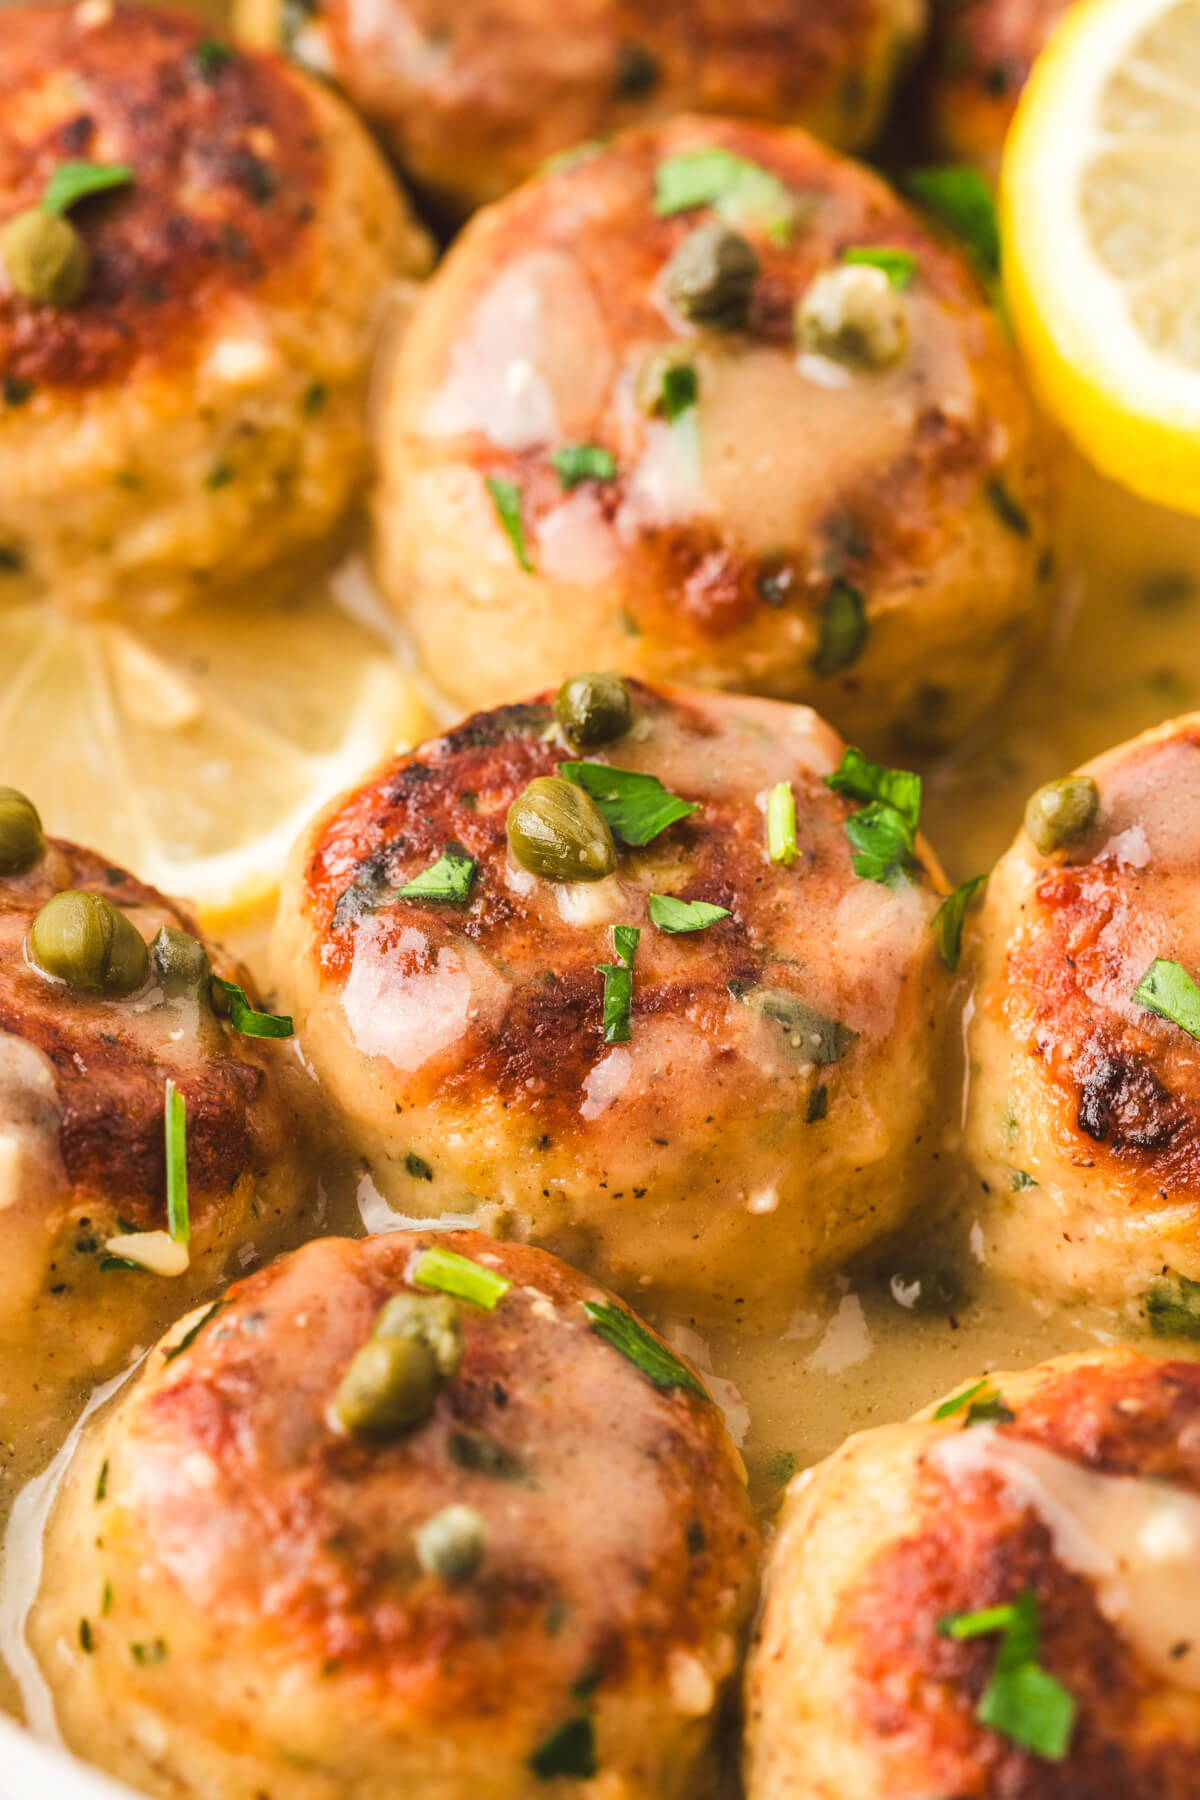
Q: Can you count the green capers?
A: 13